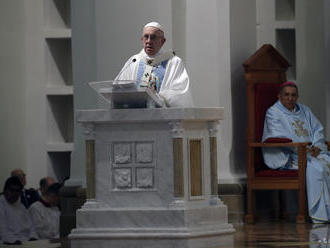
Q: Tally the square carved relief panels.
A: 4